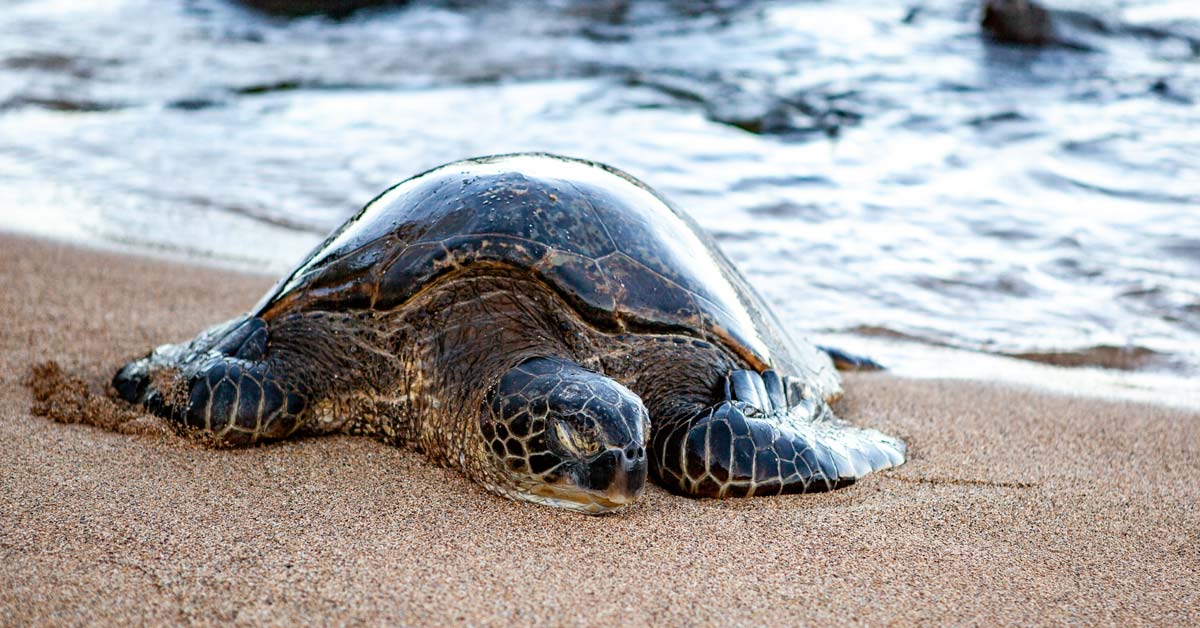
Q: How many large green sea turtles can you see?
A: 1